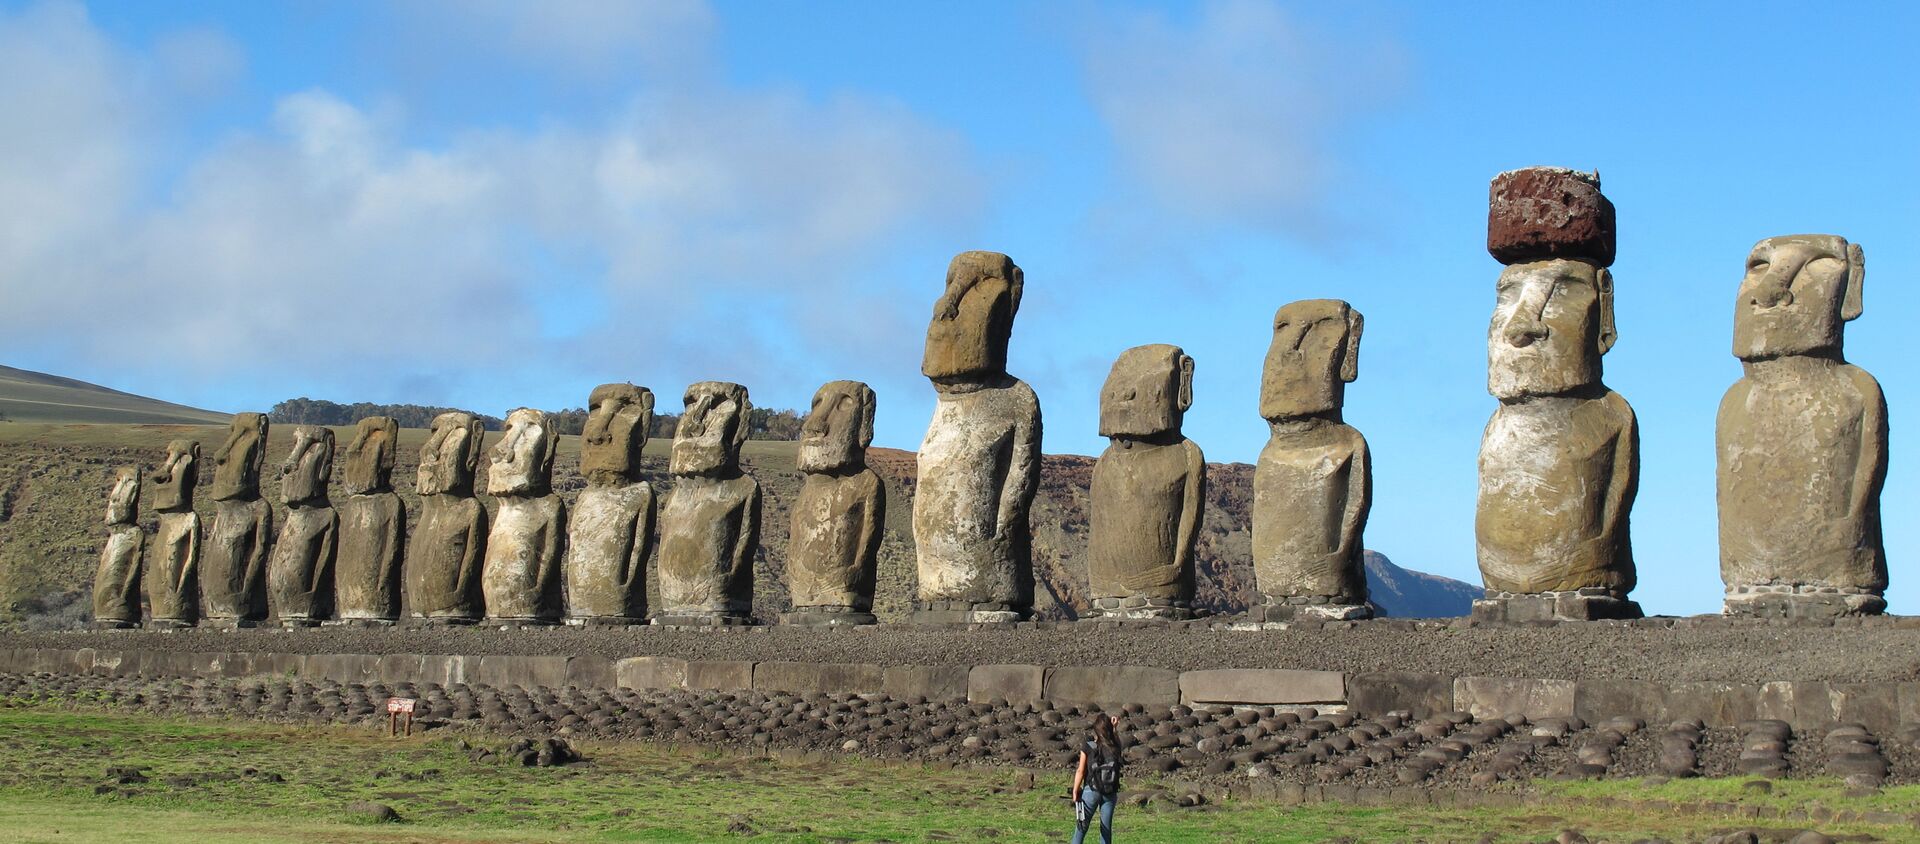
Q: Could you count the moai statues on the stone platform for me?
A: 15